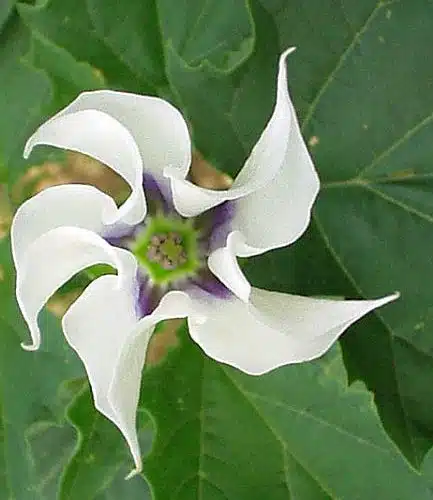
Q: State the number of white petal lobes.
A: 5